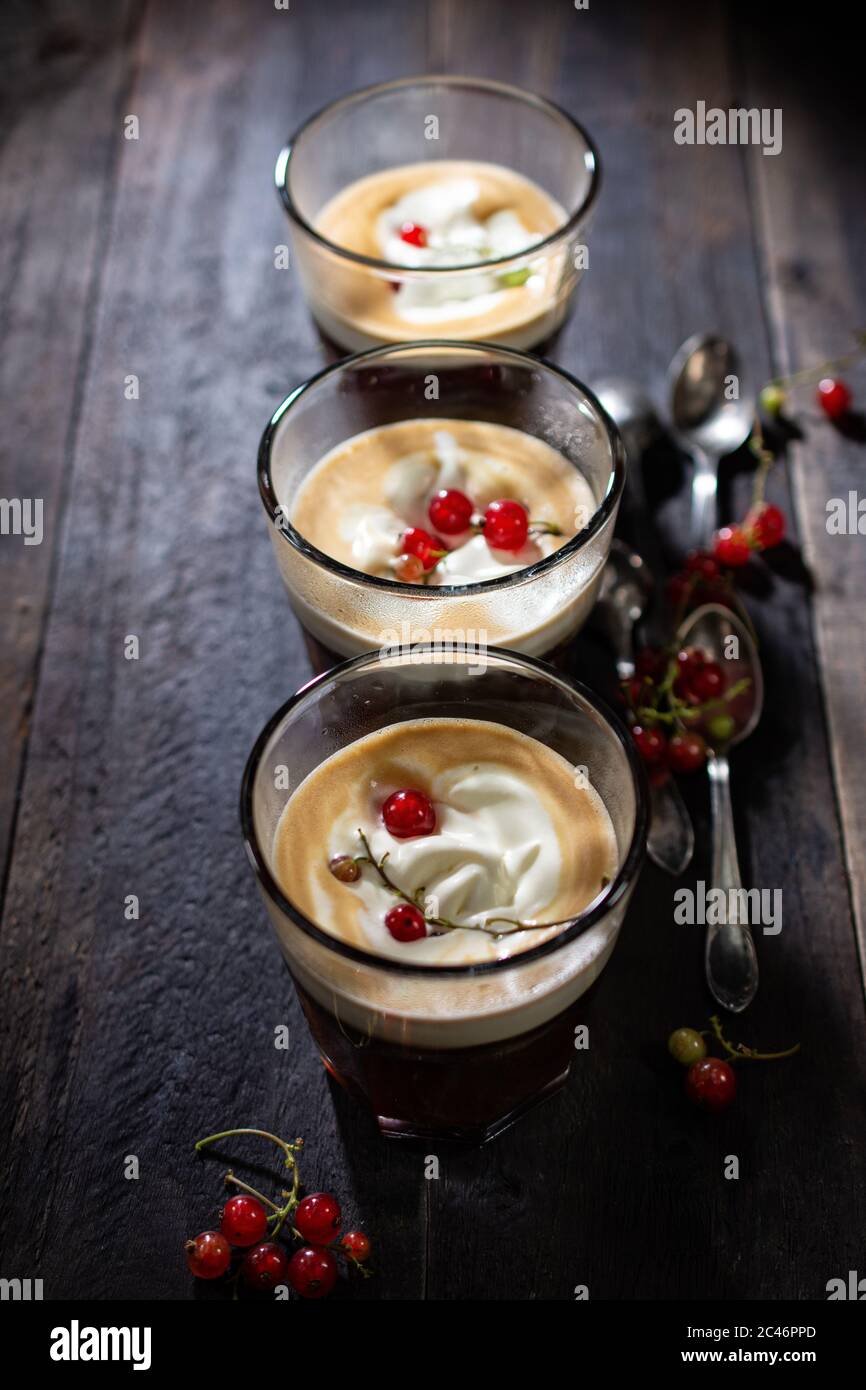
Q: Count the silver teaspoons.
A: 4